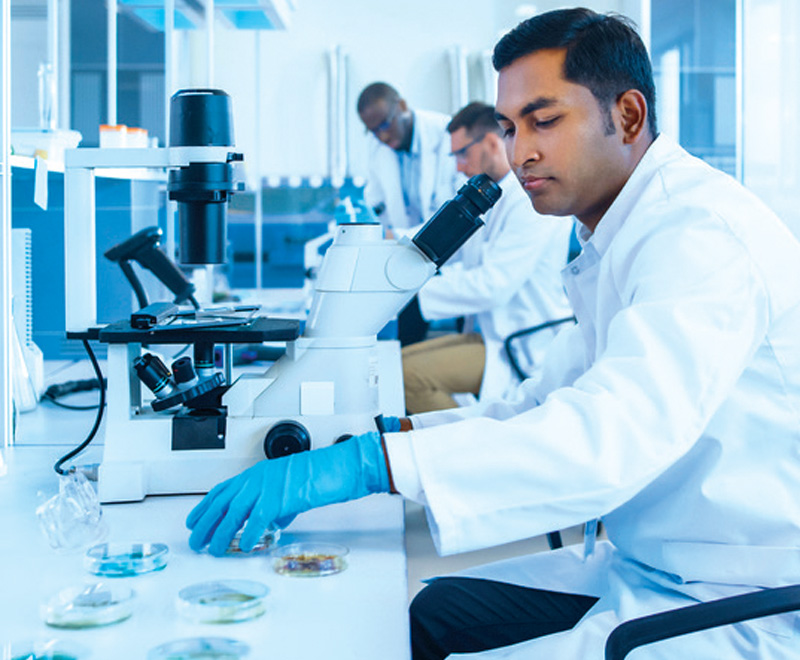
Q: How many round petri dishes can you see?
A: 7